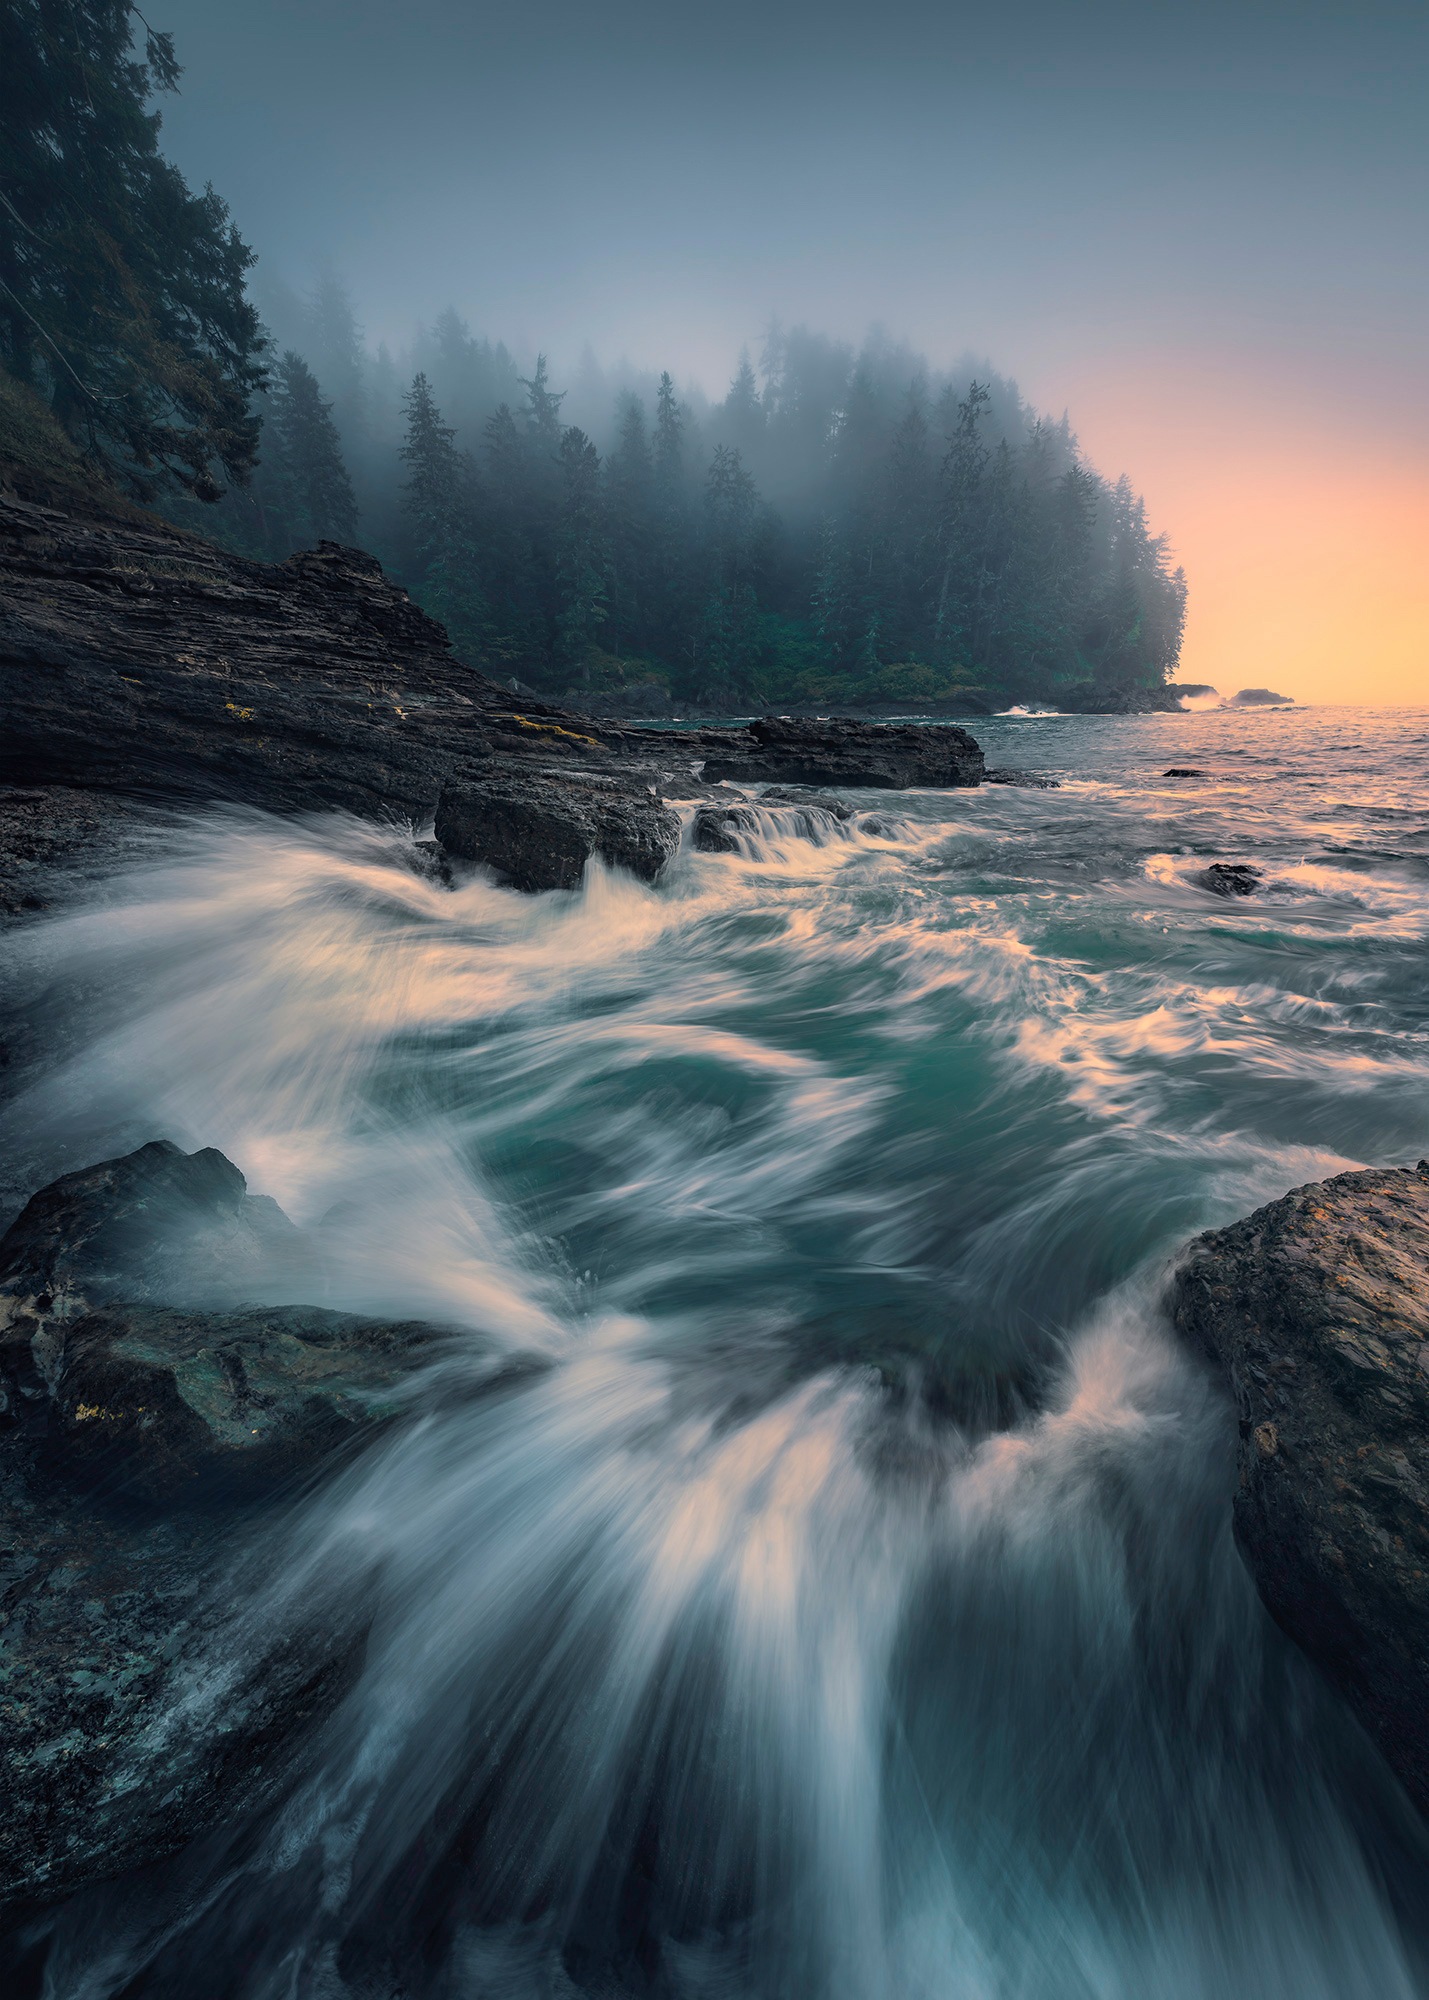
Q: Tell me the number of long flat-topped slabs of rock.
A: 1